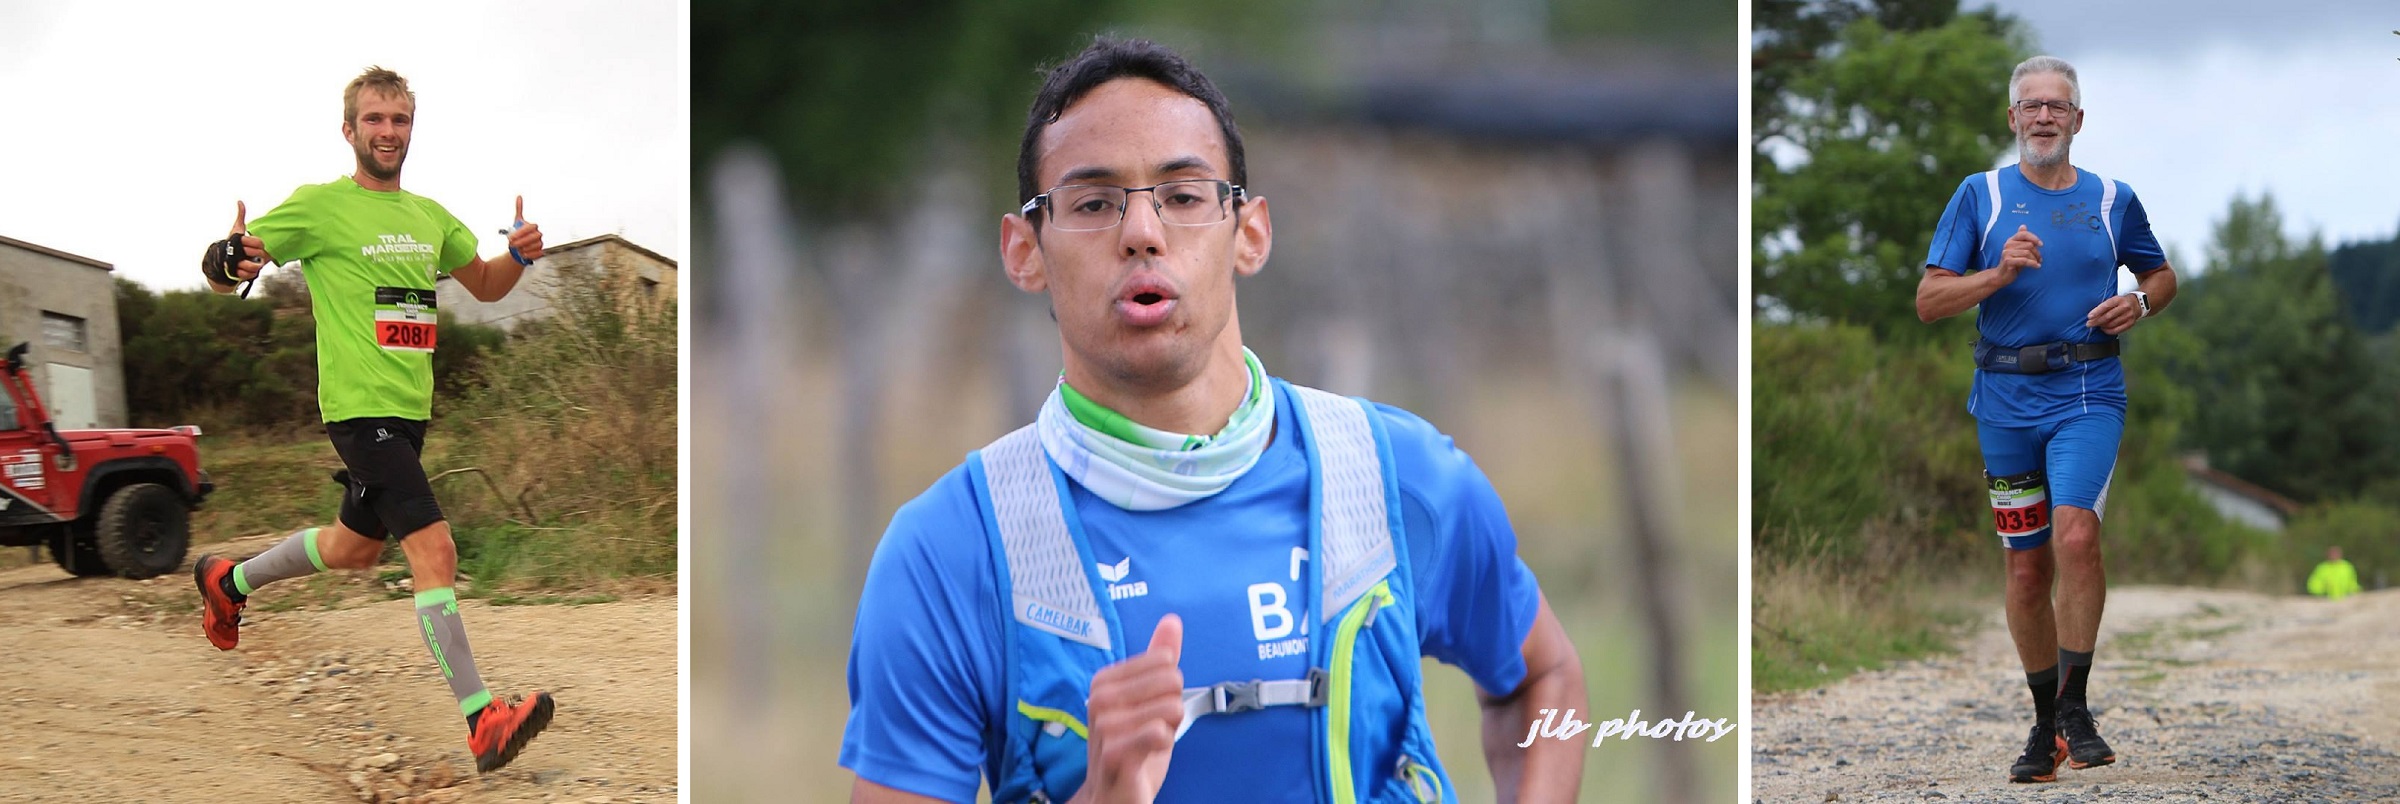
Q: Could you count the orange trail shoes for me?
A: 2